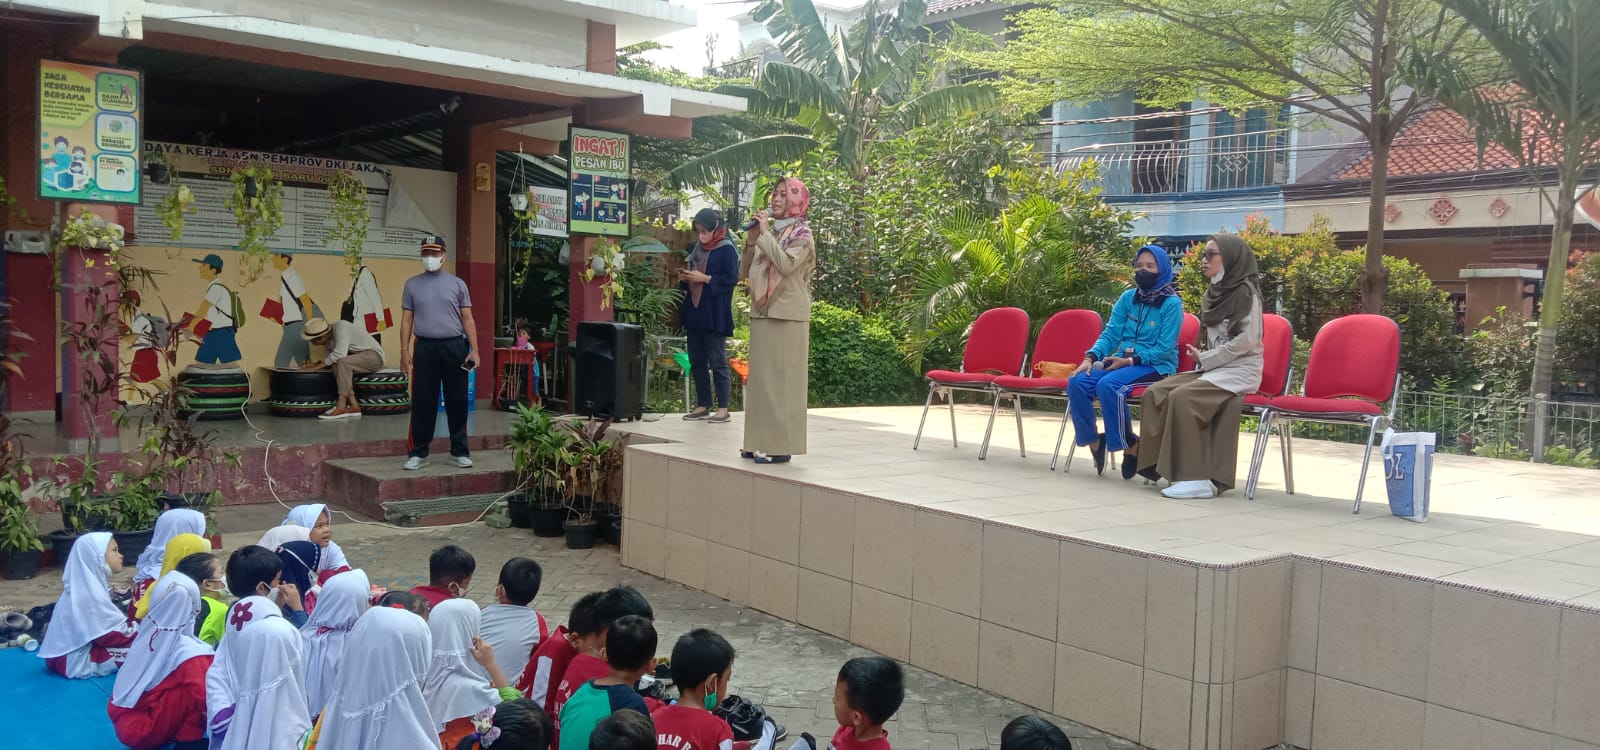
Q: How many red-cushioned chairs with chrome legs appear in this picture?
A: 5